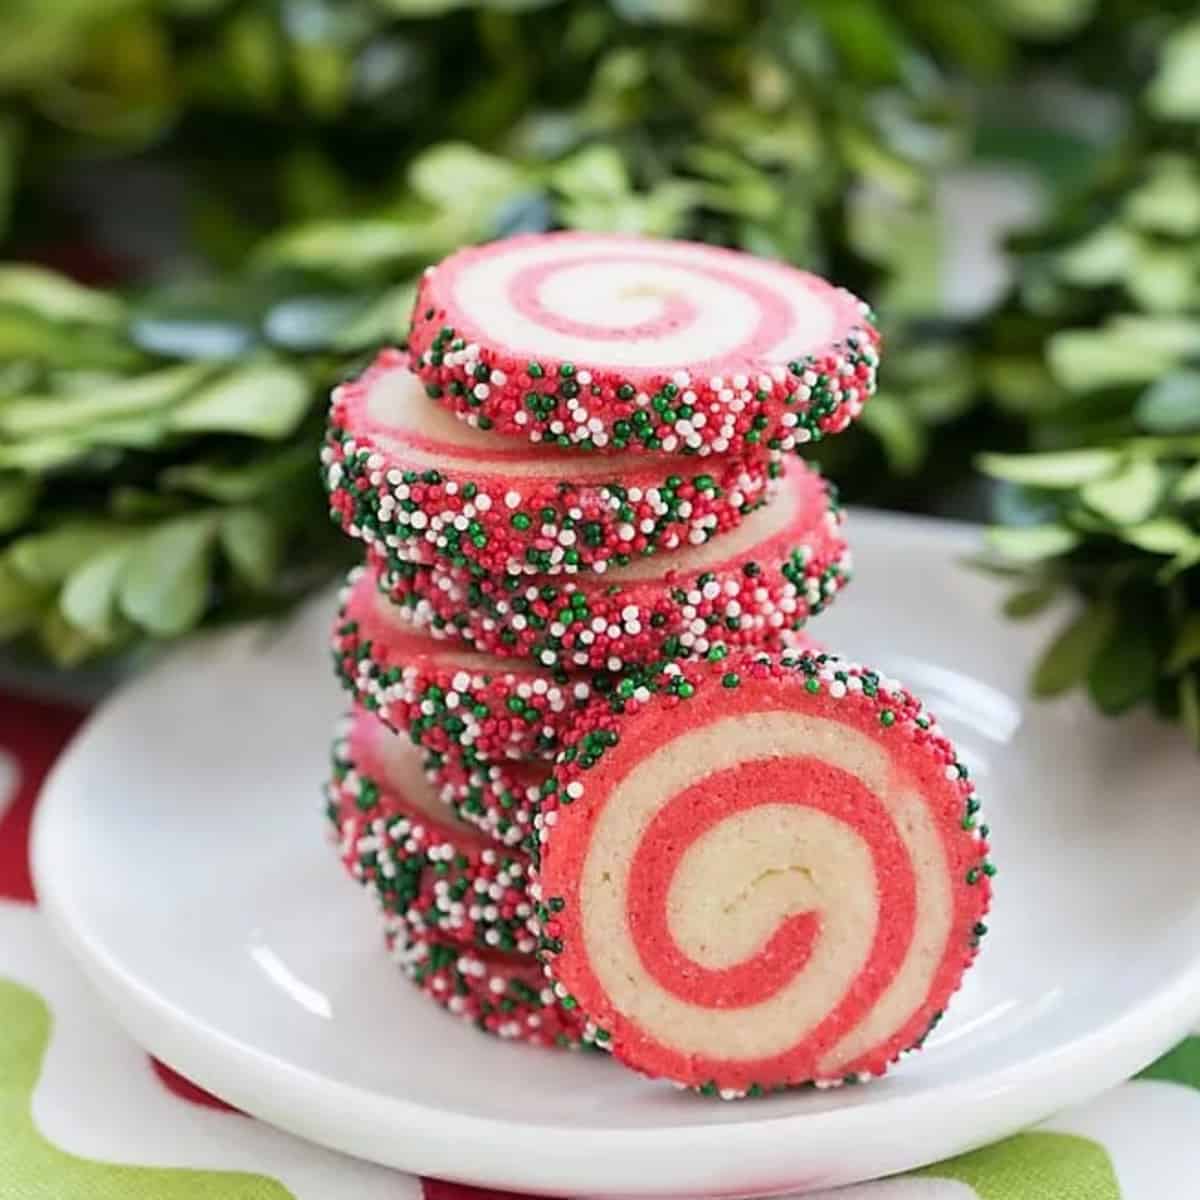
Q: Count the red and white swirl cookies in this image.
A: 8